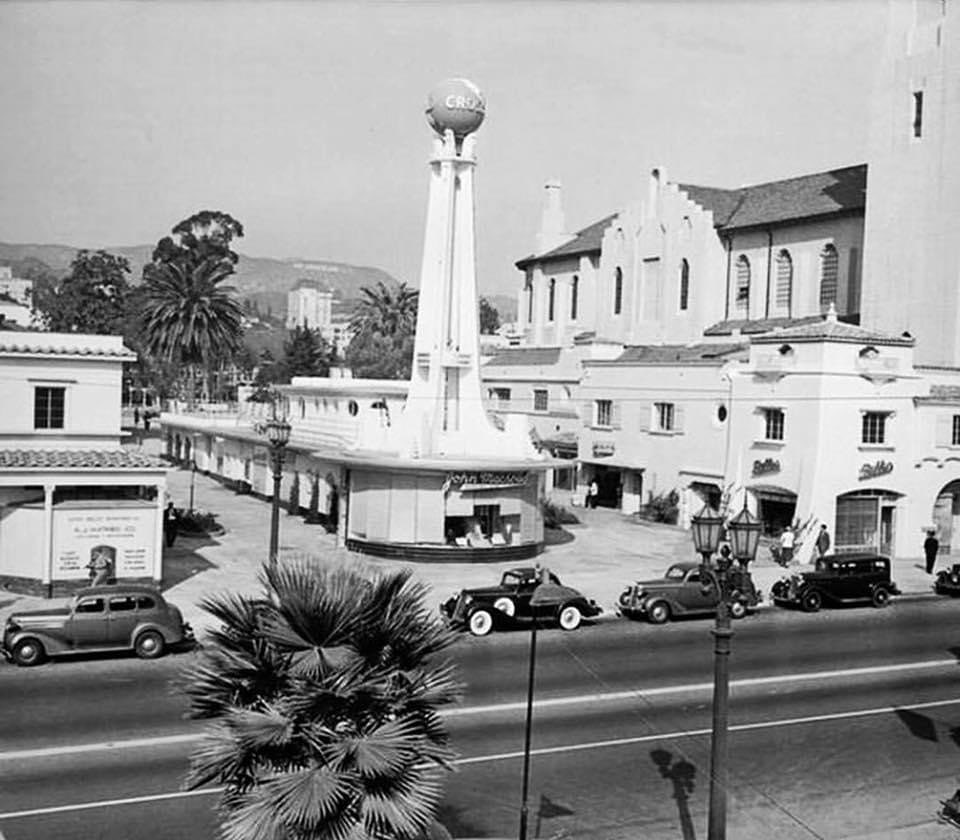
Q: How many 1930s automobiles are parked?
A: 5